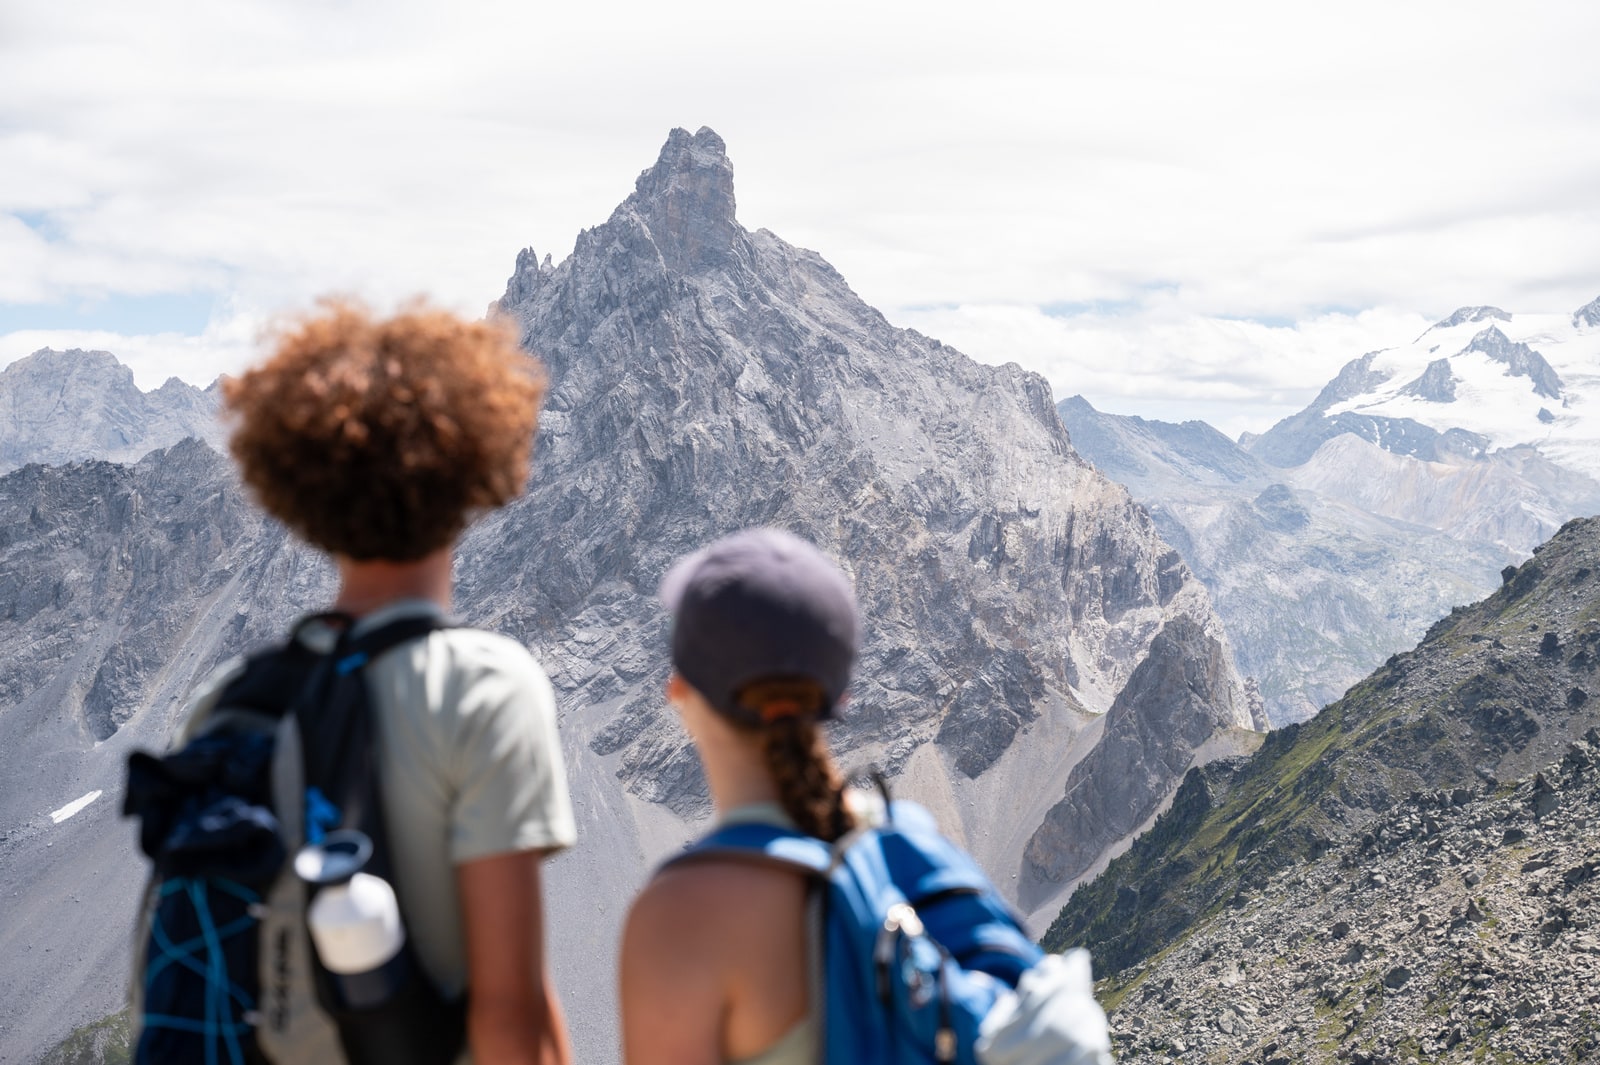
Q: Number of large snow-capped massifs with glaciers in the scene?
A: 1